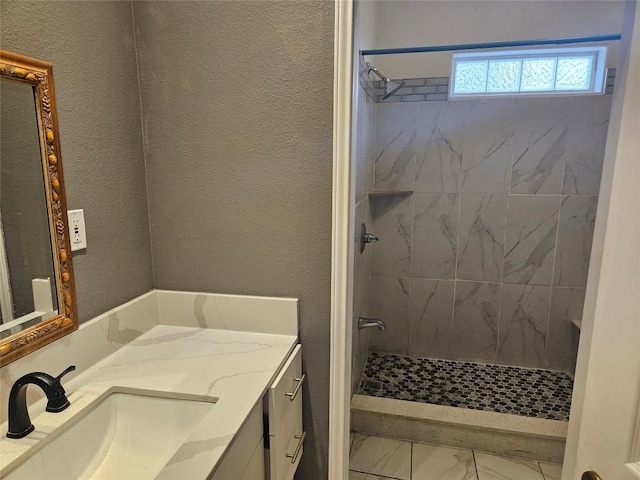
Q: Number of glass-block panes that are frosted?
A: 4